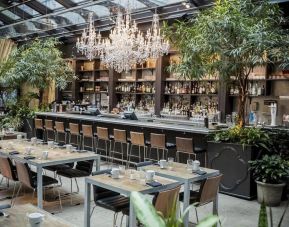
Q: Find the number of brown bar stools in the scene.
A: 10